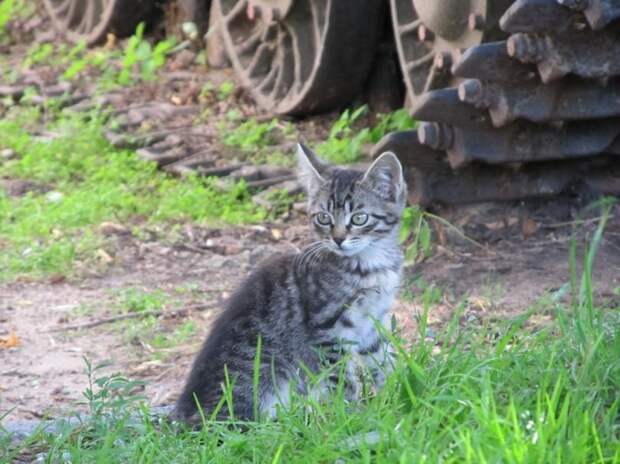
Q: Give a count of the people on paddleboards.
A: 0